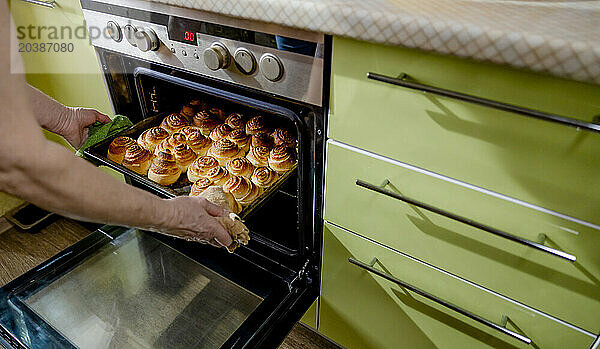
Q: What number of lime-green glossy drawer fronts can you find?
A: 3